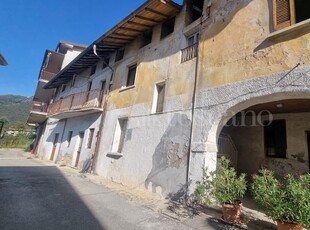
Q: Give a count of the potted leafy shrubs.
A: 2